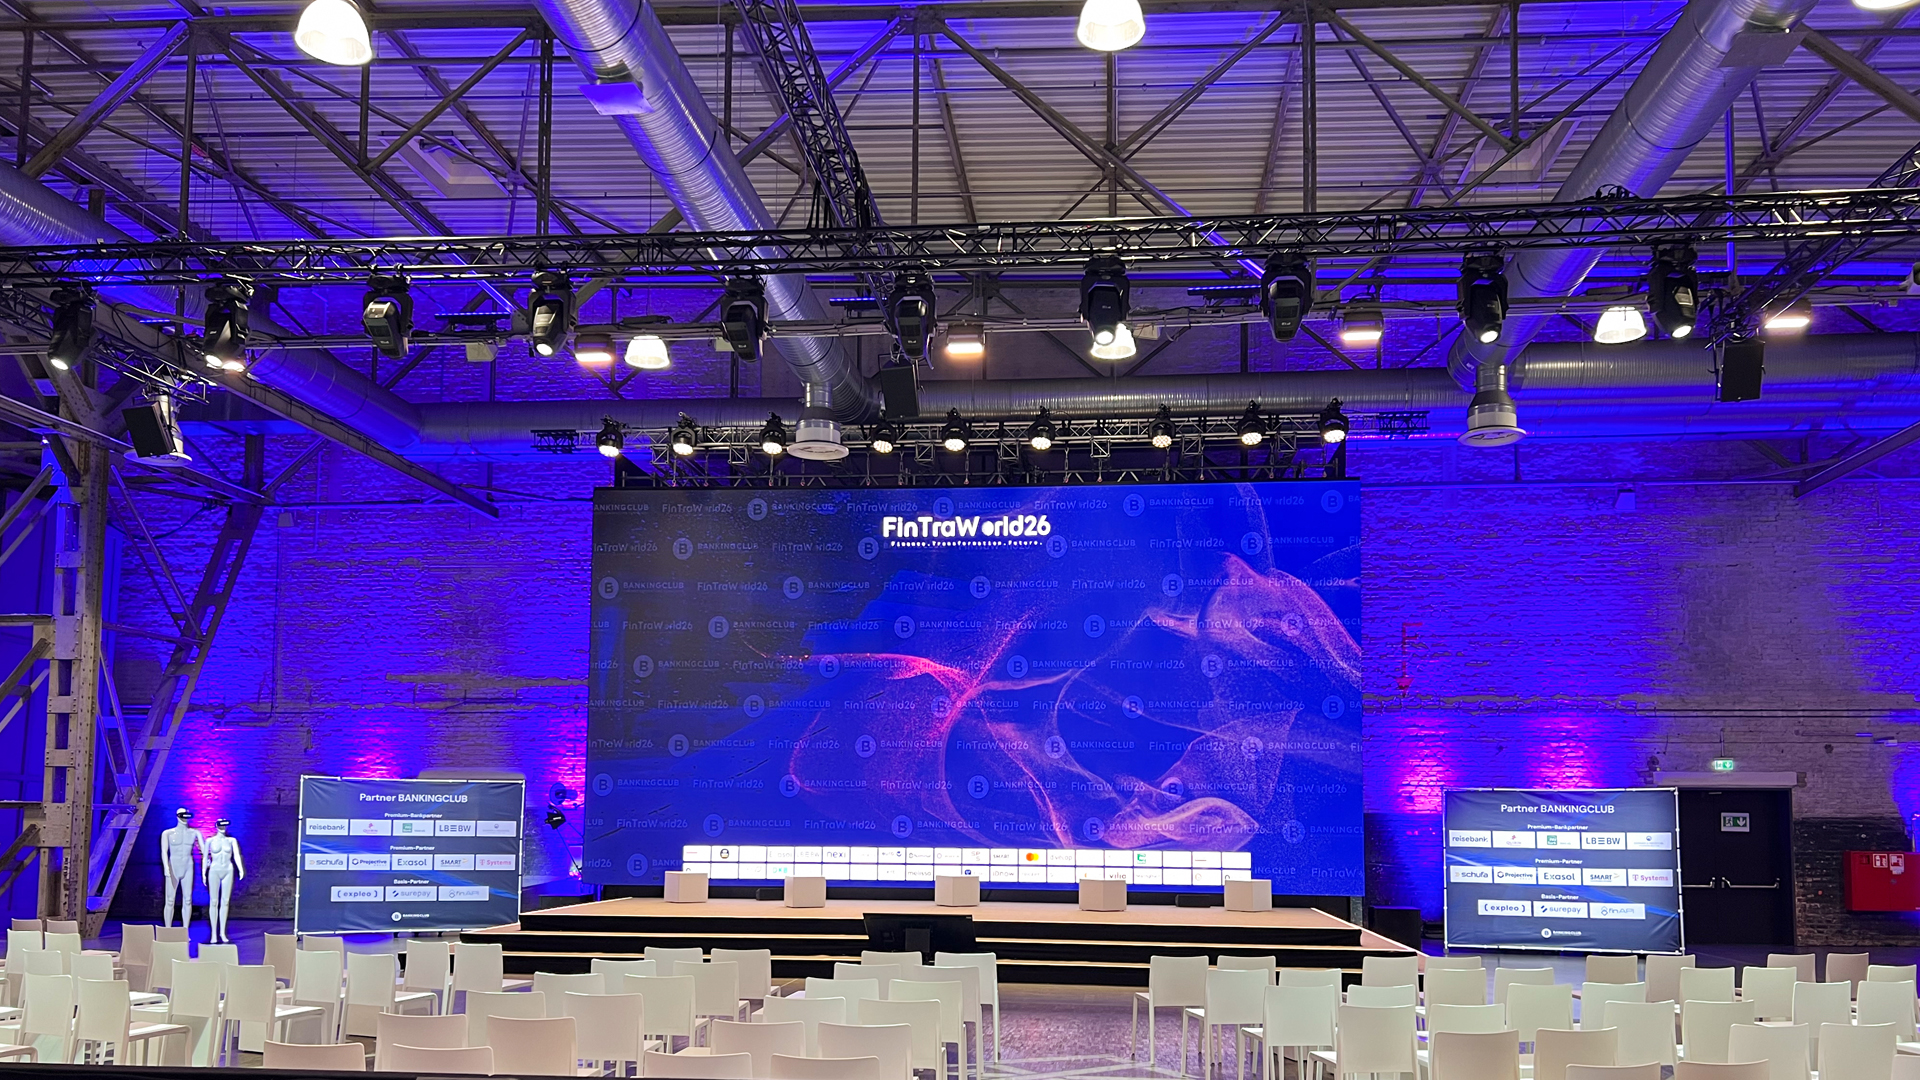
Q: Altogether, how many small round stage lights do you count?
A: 9